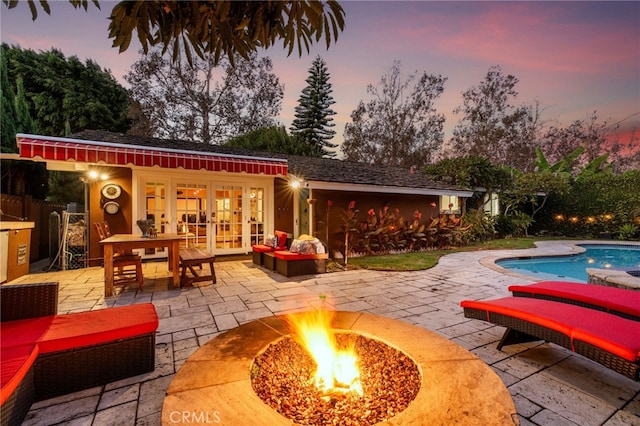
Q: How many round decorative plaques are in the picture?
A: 2